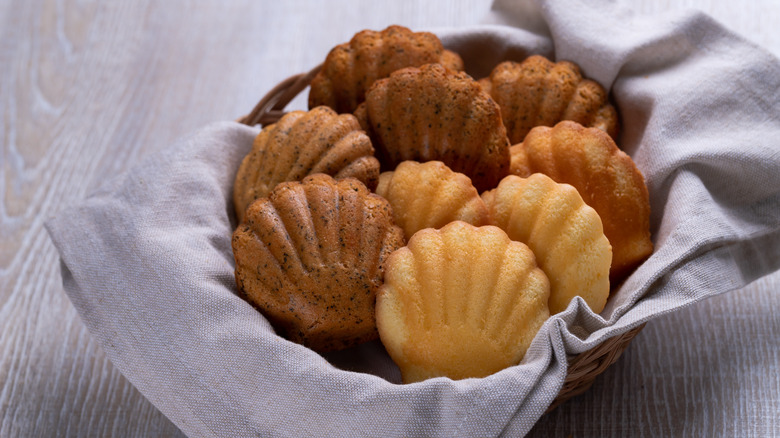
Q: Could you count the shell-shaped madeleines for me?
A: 9